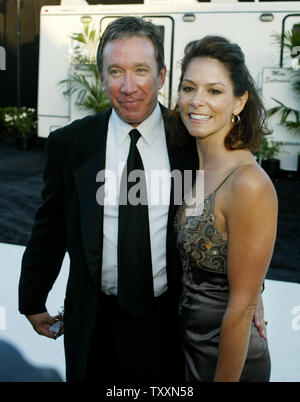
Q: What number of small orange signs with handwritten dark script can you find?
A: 0